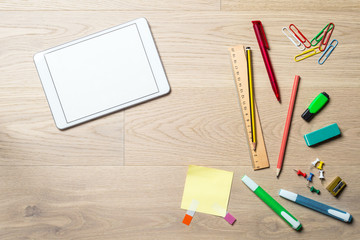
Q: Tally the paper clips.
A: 6